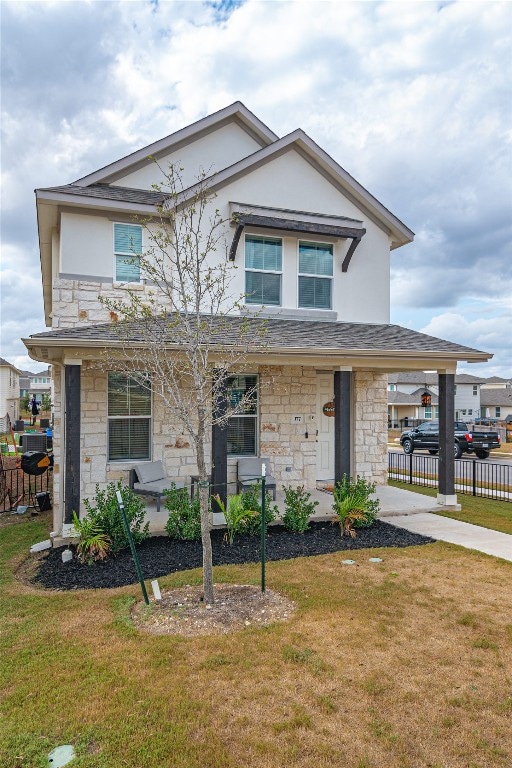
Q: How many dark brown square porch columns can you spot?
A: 4